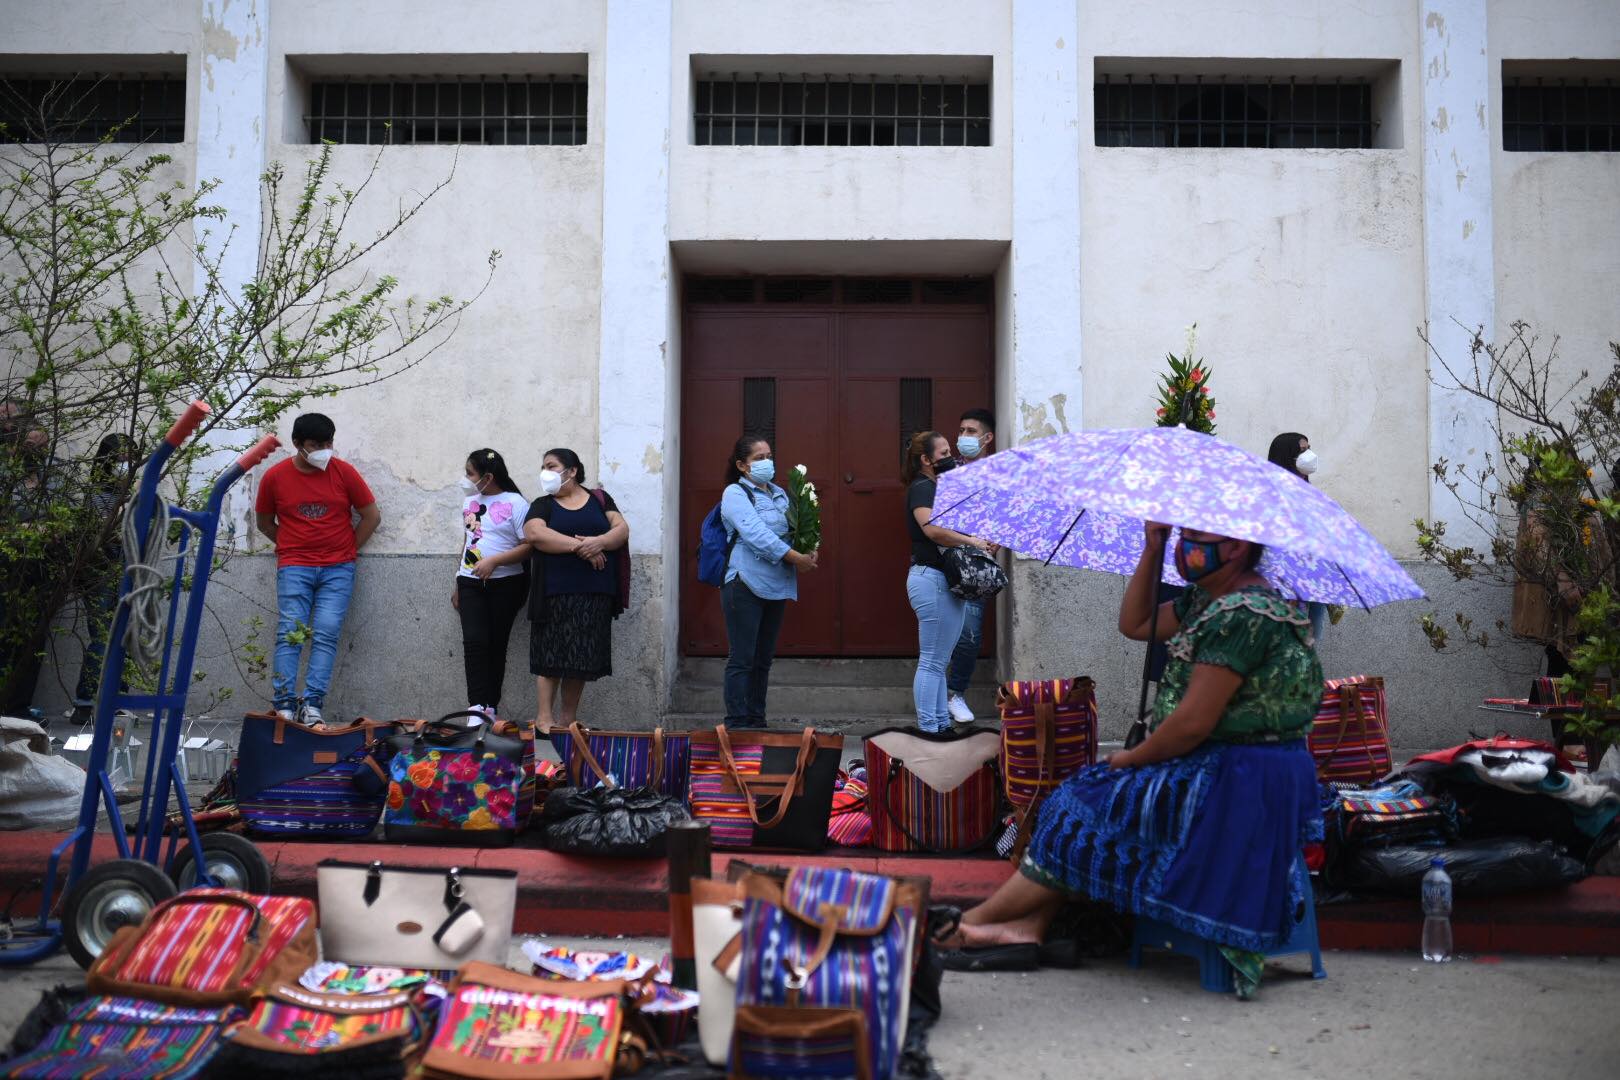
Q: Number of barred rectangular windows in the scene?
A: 5